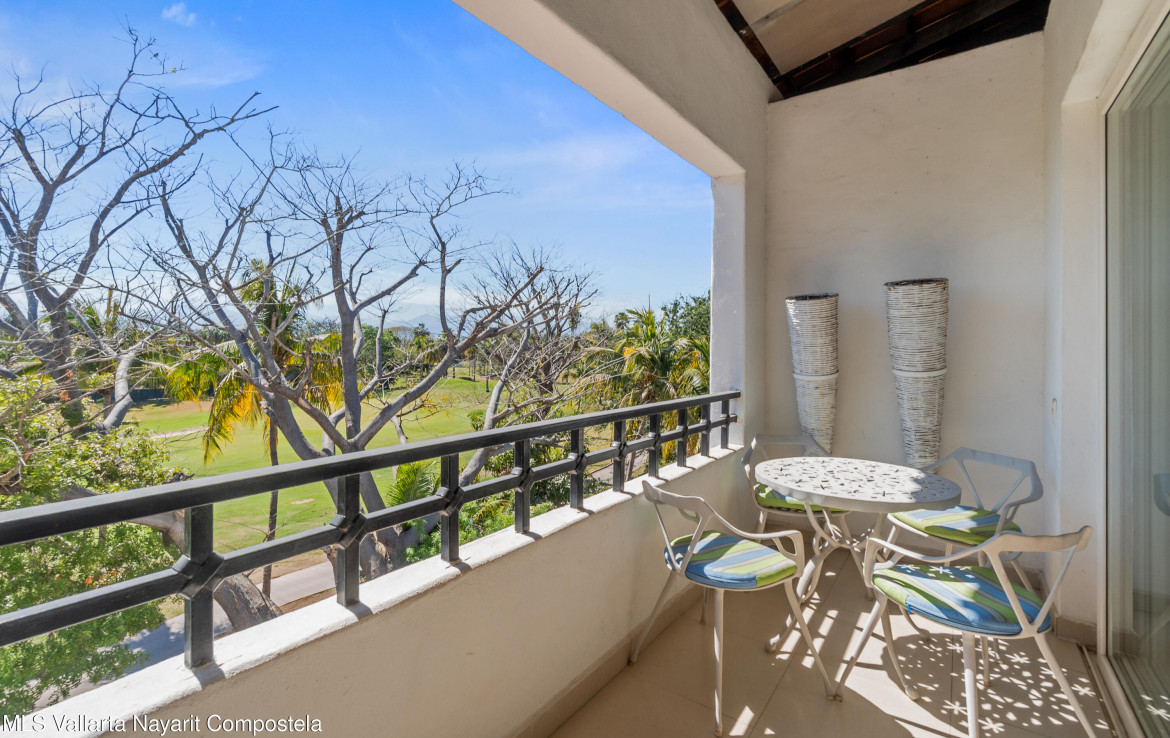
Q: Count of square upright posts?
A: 10